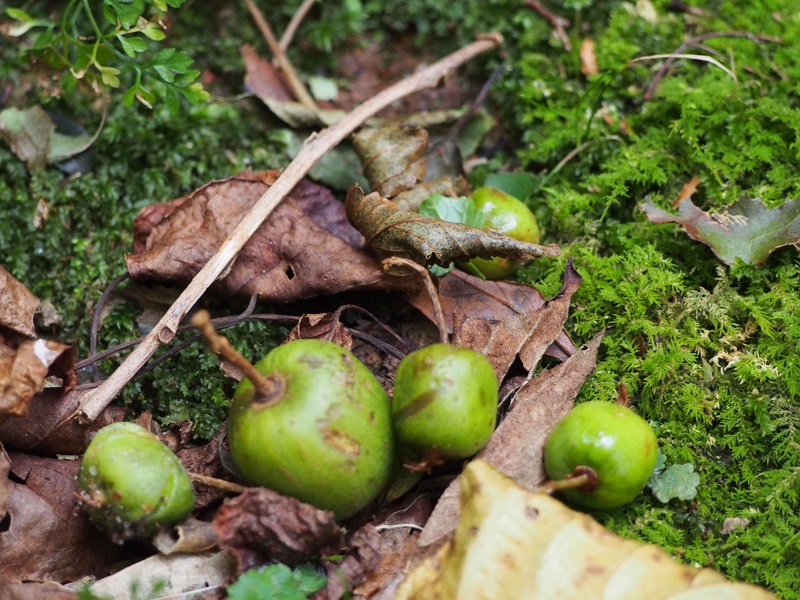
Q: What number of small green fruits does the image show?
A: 5